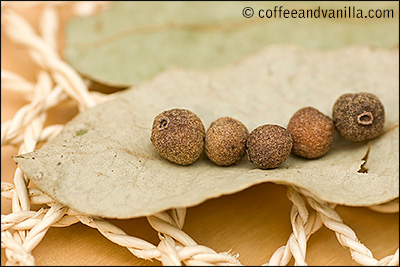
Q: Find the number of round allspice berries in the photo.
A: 5